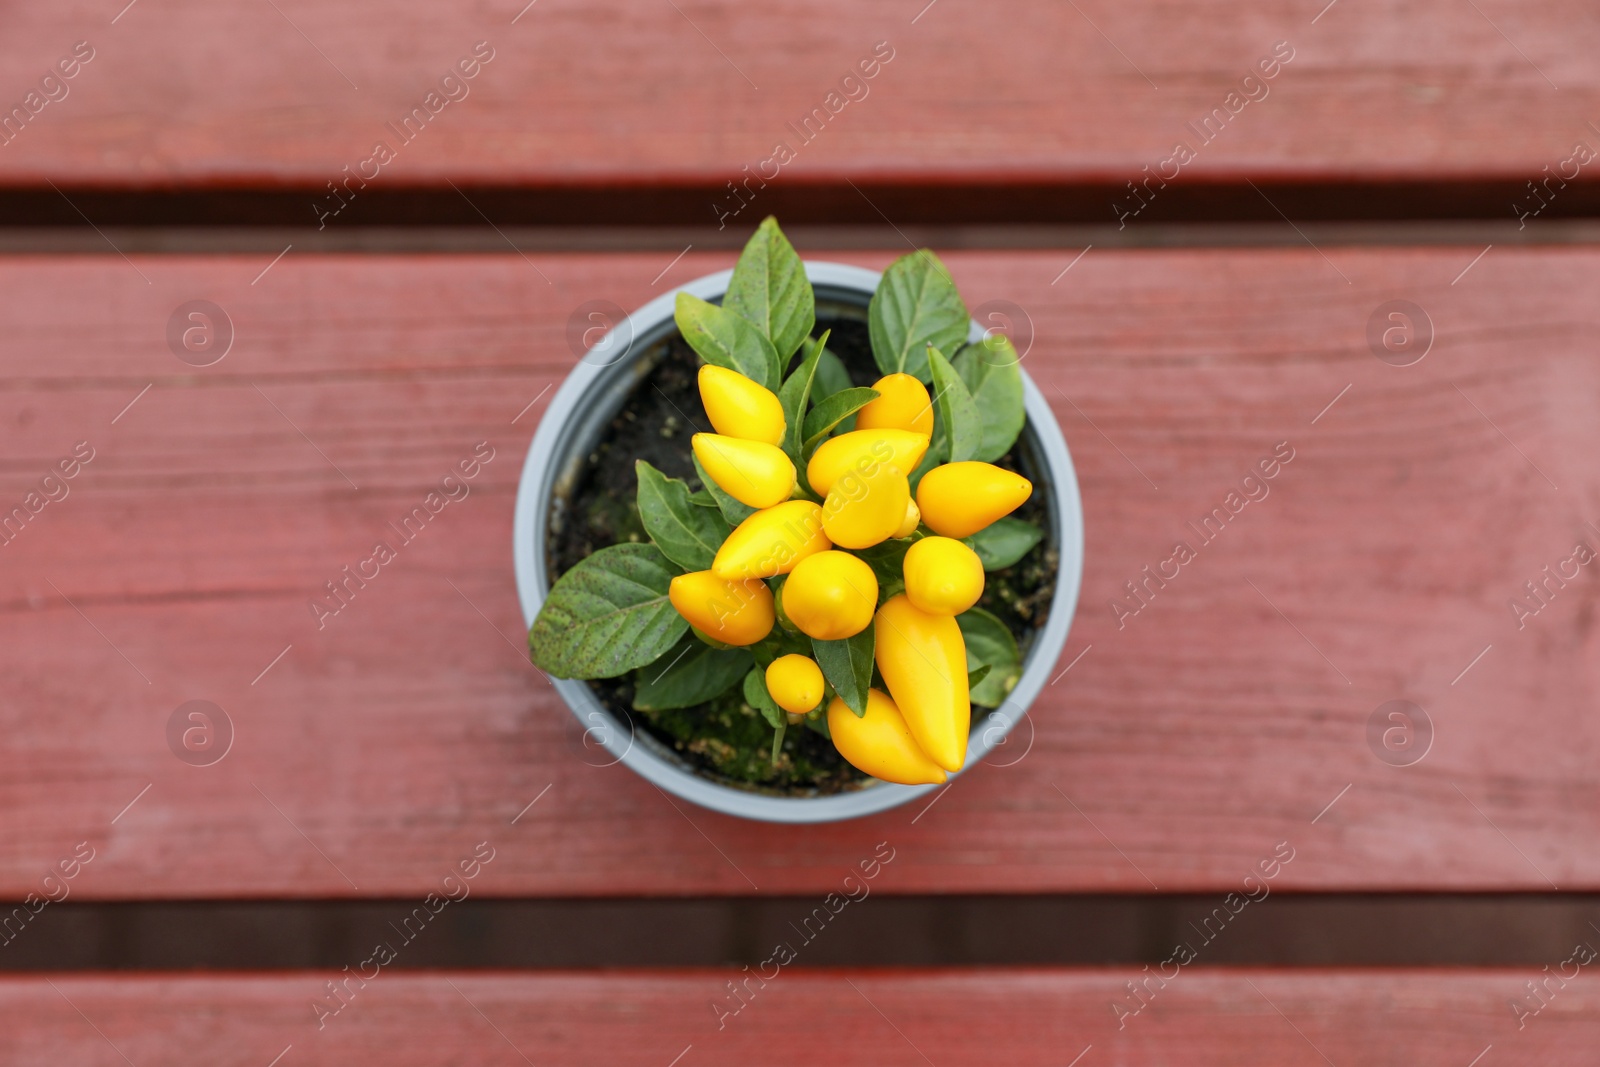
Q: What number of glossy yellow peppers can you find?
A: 14